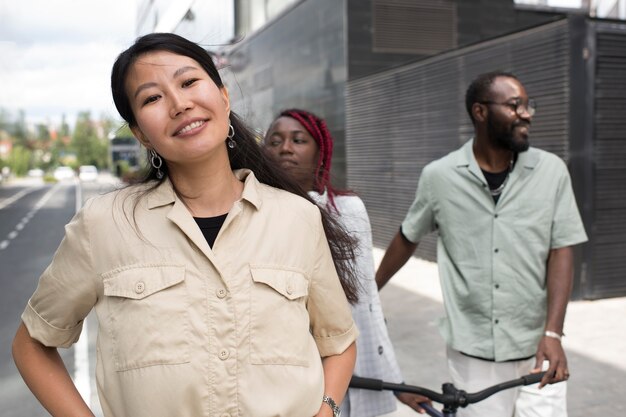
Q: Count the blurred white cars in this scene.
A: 3